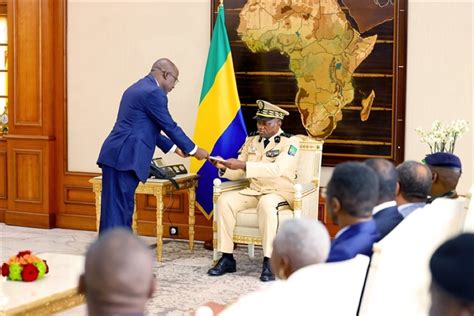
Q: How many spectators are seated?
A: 7